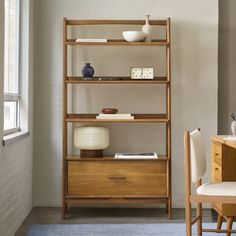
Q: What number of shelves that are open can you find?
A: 4